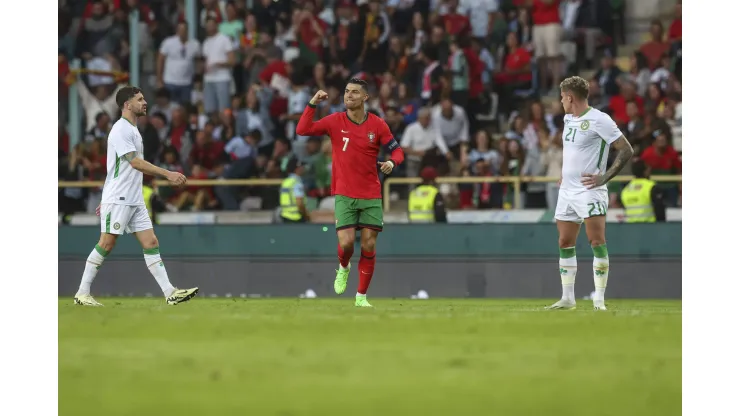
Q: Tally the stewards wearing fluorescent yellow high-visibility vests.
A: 4